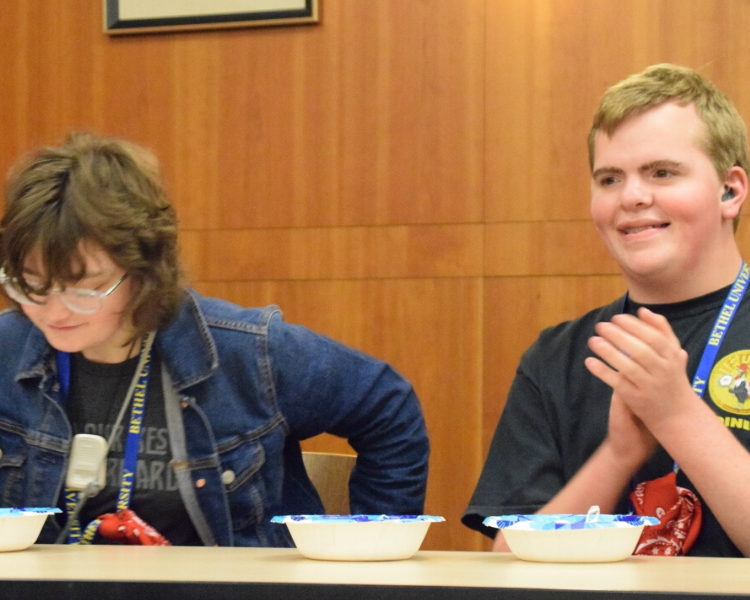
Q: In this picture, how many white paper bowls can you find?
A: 3